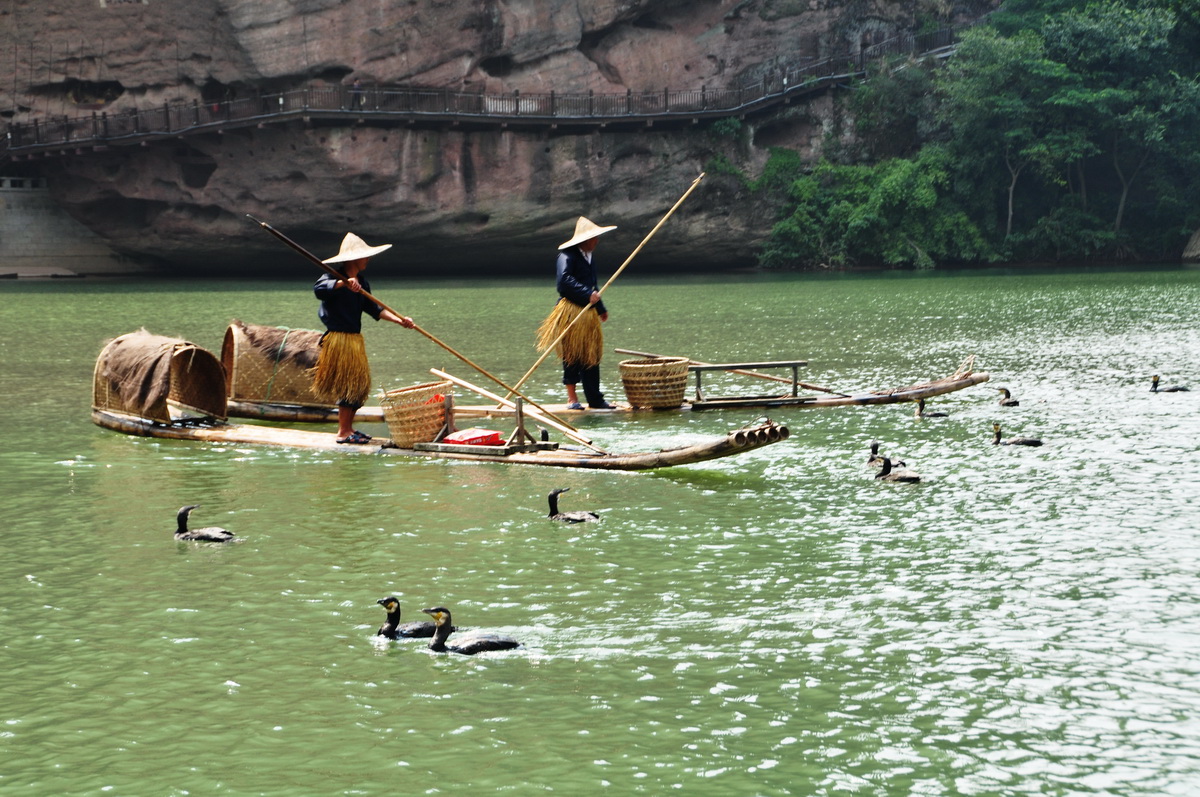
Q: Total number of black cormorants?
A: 10